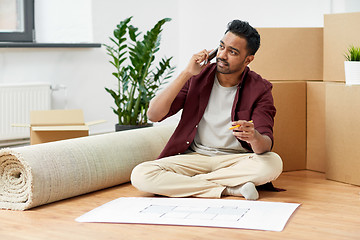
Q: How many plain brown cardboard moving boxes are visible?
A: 6